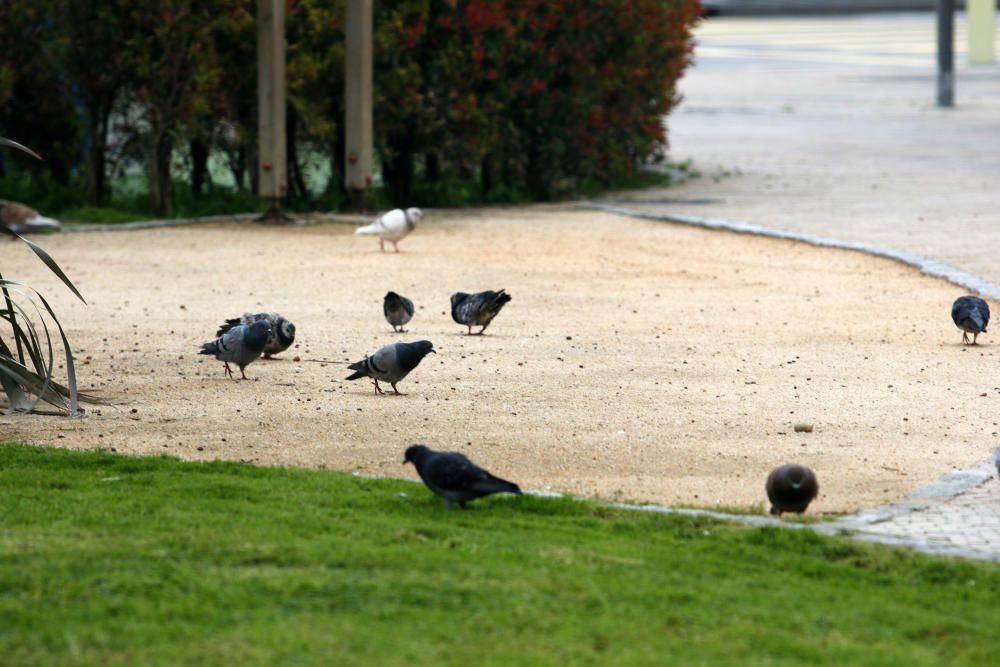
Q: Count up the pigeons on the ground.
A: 10